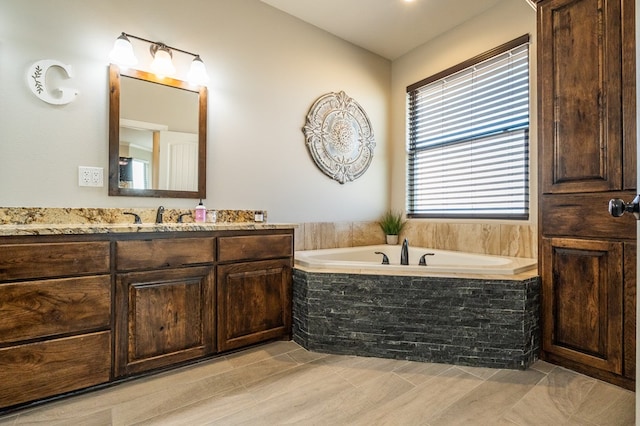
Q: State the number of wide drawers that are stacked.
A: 3